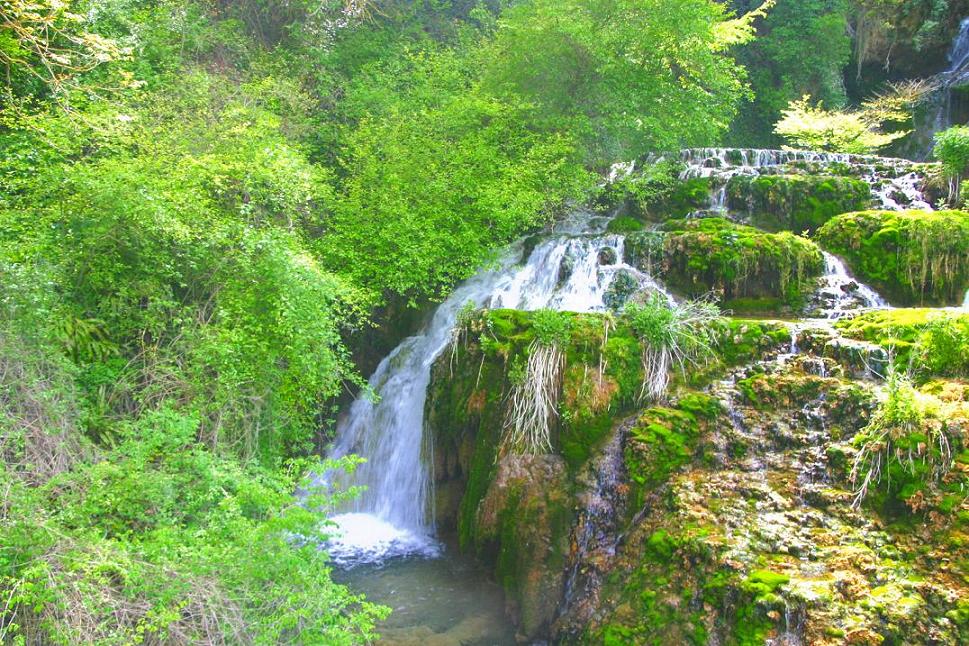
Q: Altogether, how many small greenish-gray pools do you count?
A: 1